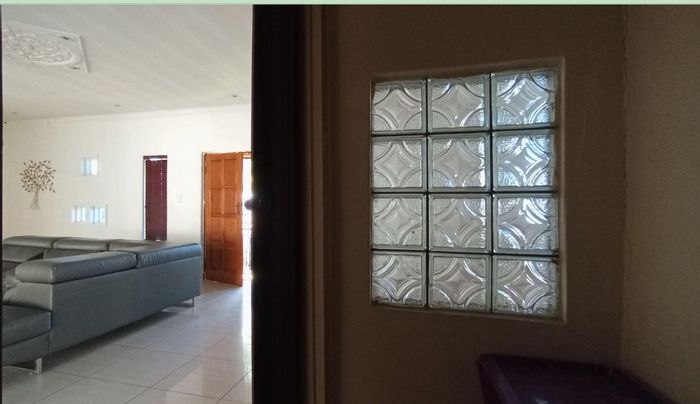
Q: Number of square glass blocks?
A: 12